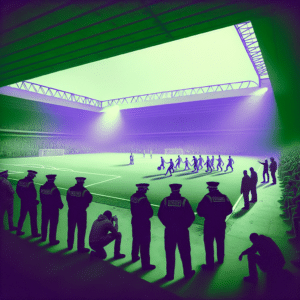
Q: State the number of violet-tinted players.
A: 11